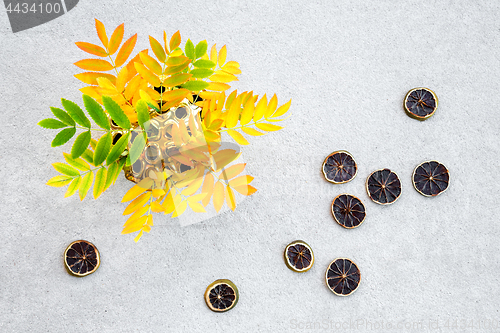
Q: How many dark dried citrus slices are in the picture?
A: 9